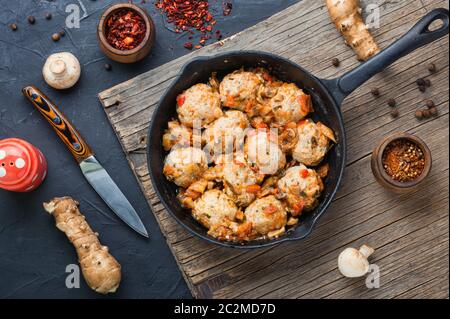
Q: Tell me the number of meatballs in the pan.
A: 11